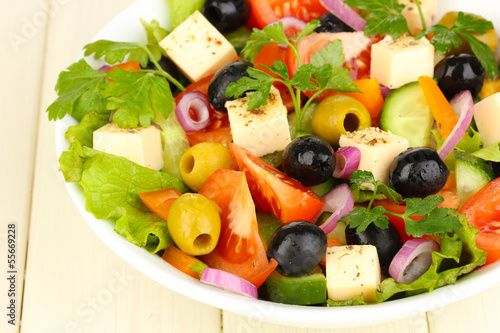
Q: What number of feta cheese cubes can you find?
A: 8